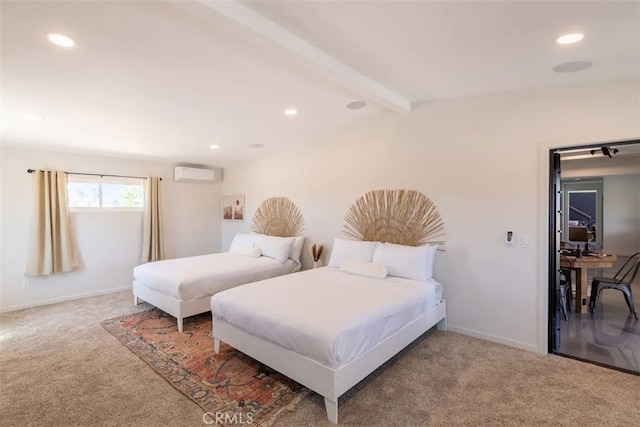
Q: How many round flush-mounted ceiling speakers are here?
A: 3